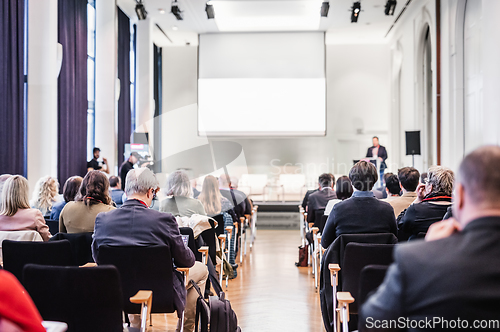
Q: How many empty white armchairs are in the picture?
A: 2